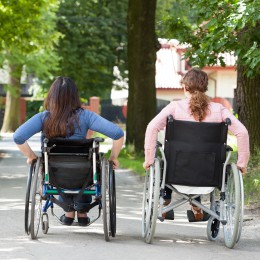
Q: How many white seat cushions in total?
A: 1